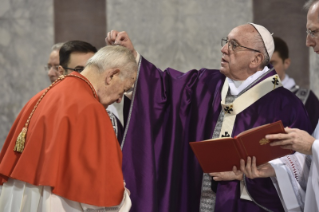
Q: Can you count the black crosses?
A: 3